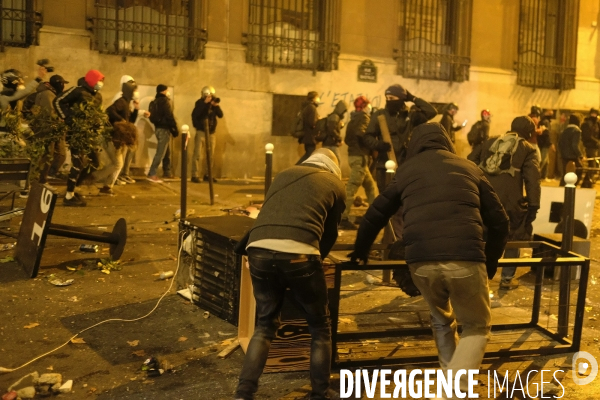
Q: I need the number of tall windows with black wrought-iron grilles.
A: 5